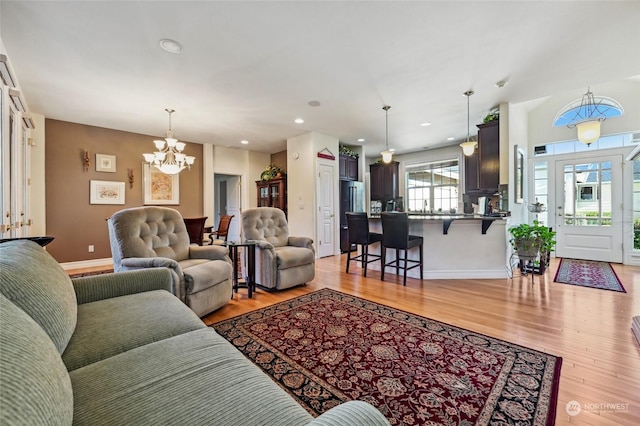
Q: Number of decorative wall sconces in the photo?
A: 2